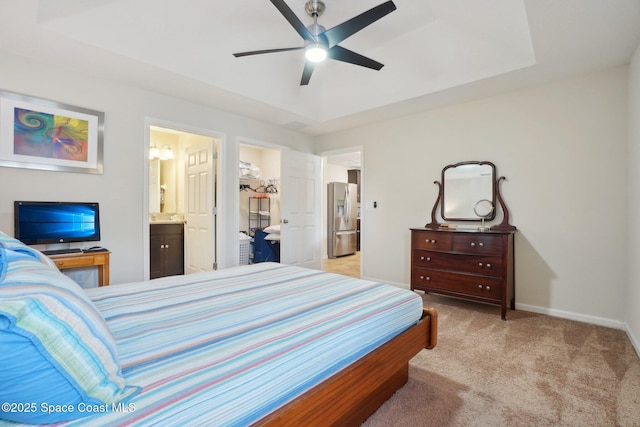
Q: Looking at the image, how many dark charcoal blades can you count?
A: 5